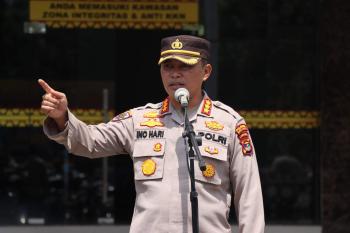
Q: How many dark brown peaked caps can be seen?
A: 1